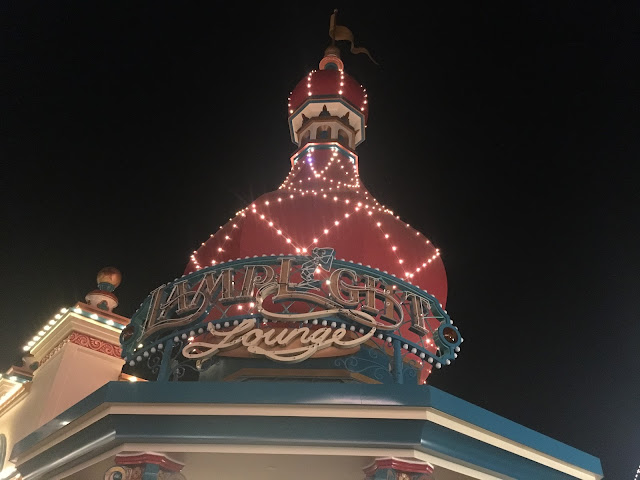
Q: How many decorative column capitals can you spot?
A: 2